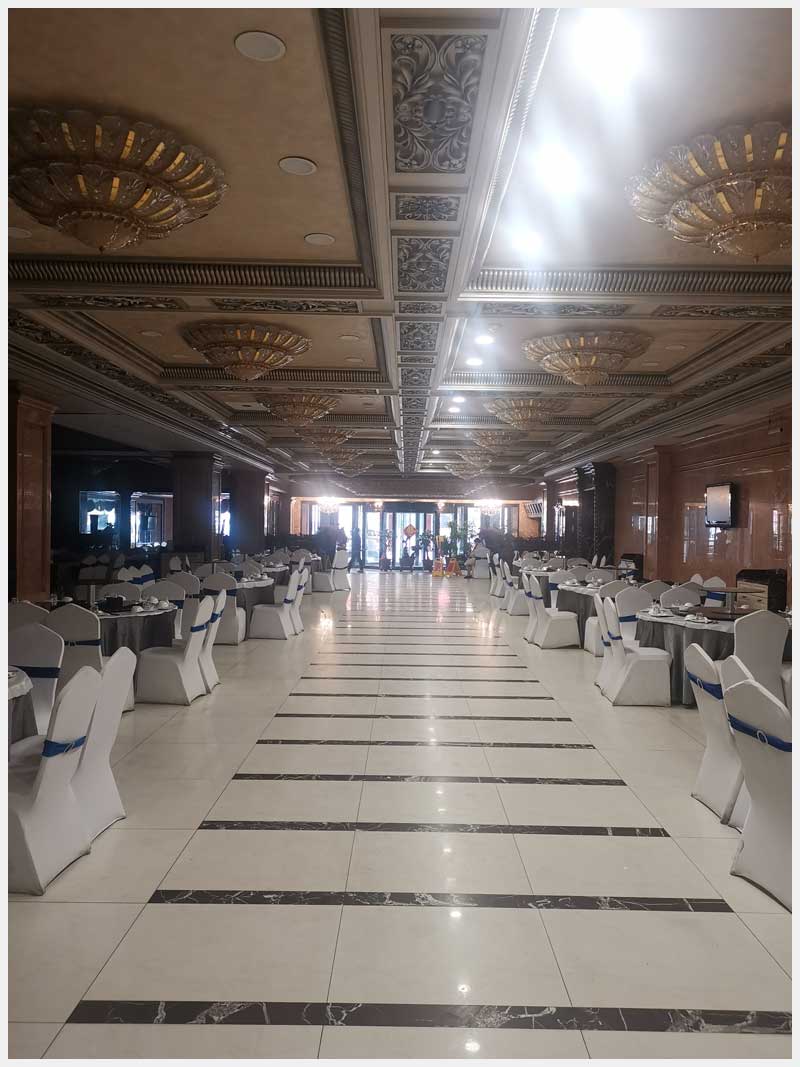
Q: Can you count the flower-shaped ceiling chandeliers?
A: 12